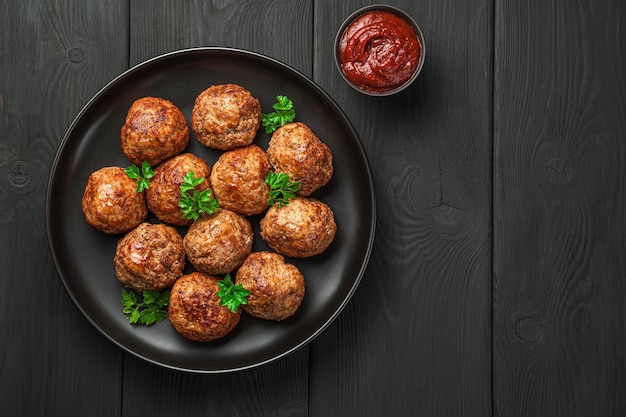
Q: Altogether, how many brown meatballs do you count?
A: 11